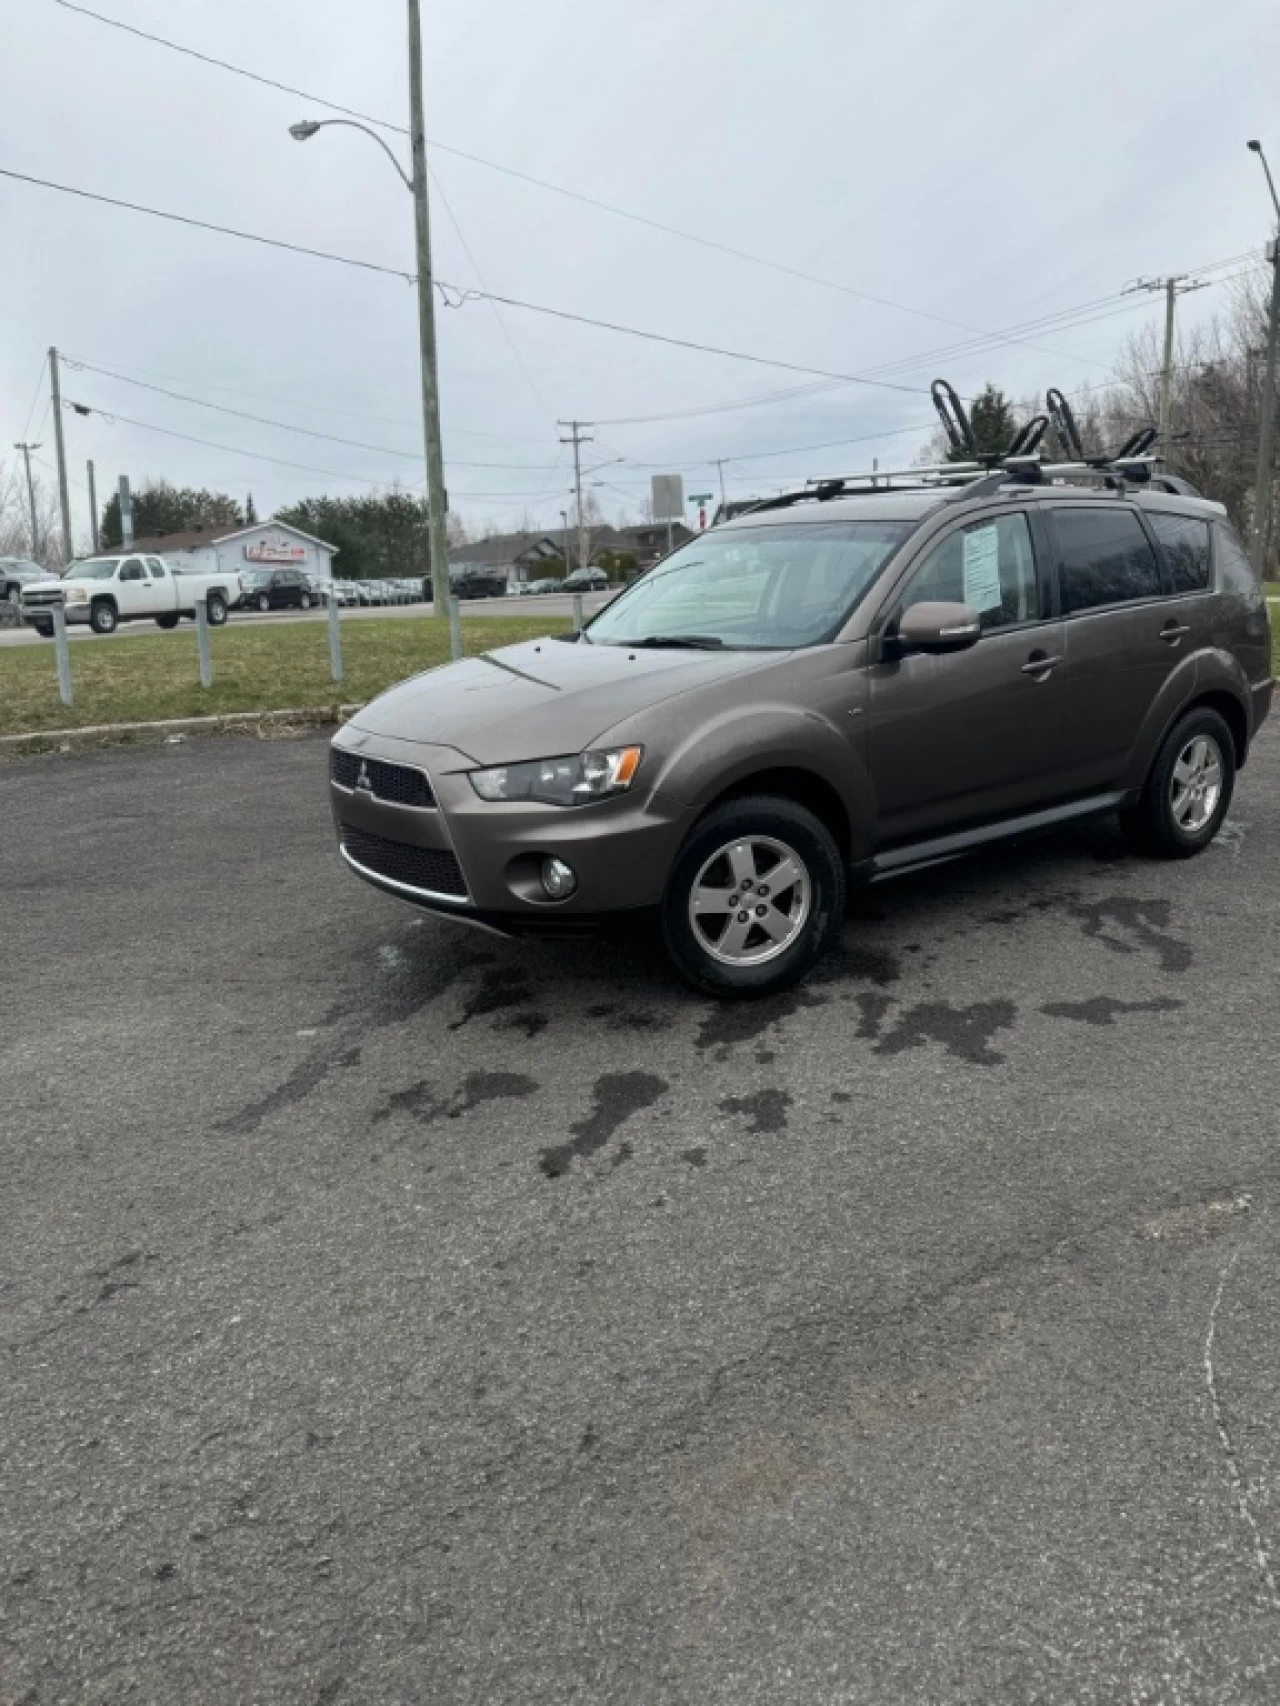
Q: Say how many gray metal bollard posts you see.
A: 5